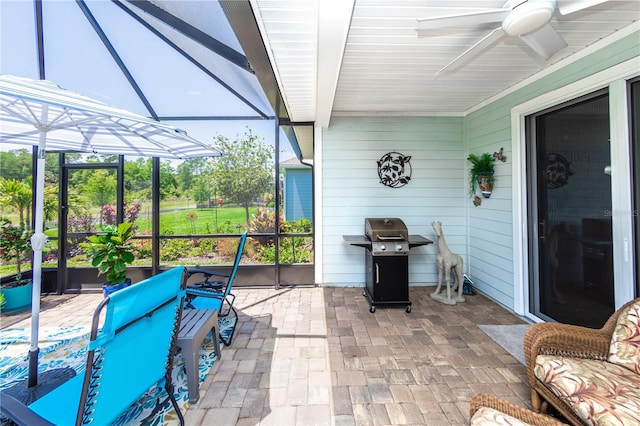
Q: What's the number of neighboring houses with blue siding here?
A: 1